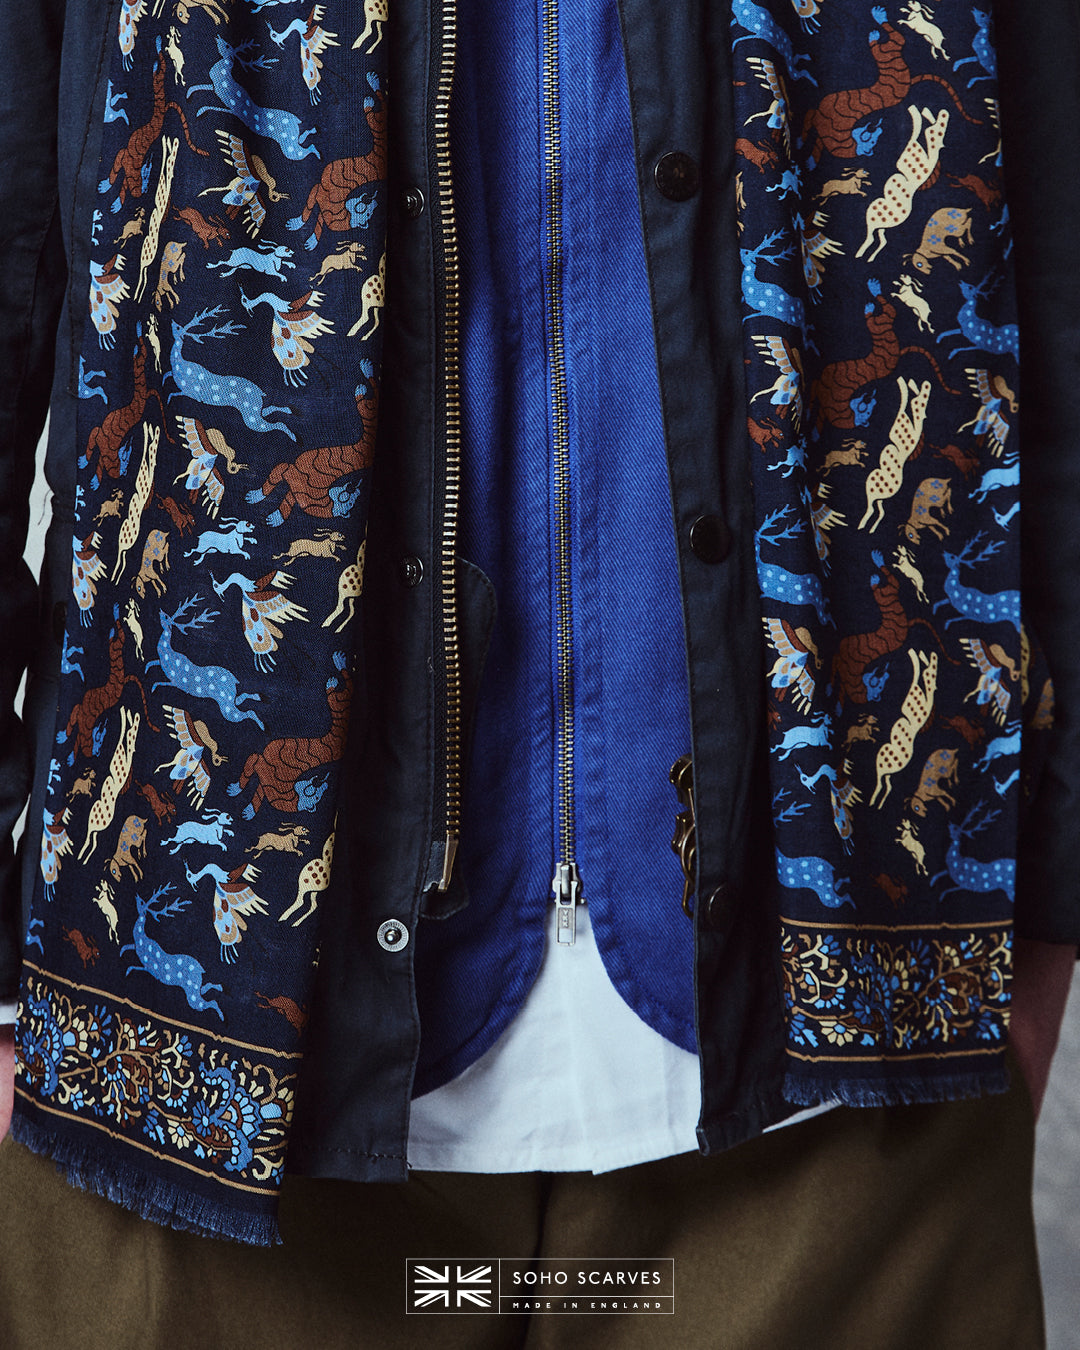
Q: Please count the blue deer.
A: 12